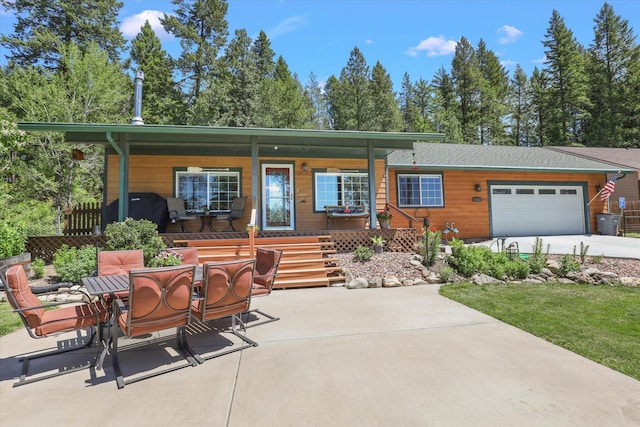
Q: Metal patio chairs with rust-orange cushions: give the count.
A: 6